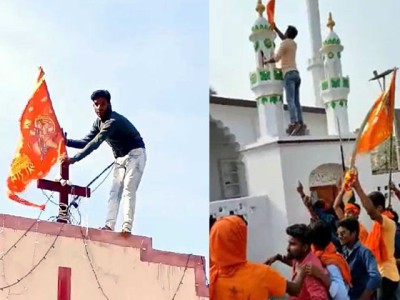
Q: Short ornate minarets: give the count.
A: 2